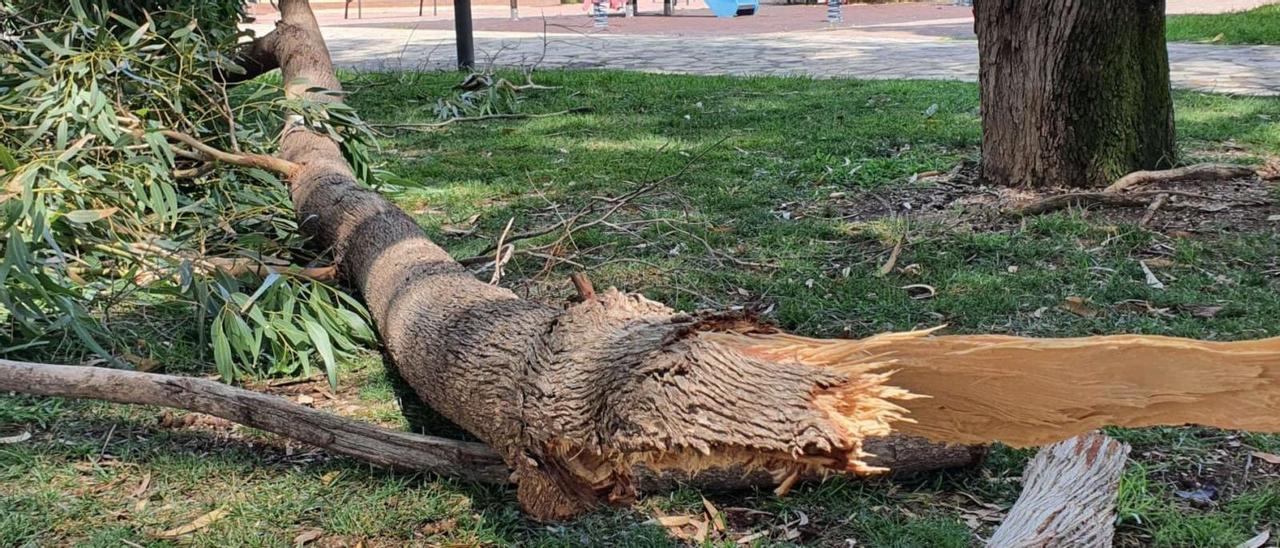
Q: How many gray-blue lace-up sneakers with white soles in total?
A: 0